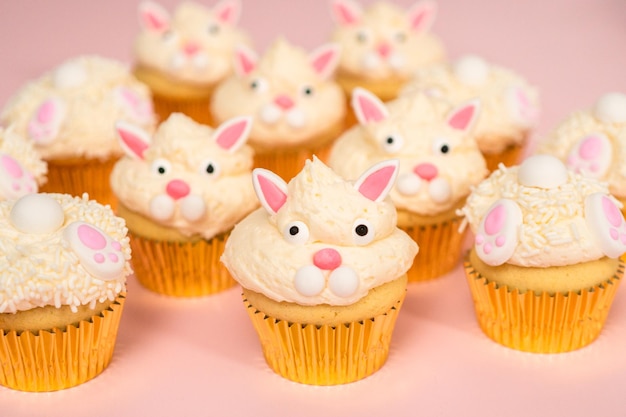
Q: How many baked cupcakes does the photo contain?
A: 12